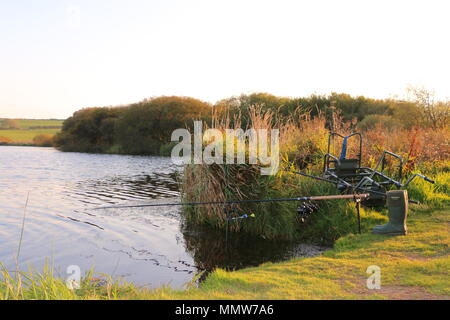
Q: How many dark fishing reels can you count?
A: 1